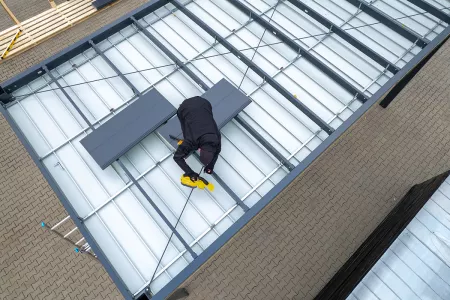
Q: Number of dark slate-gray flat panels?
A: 2